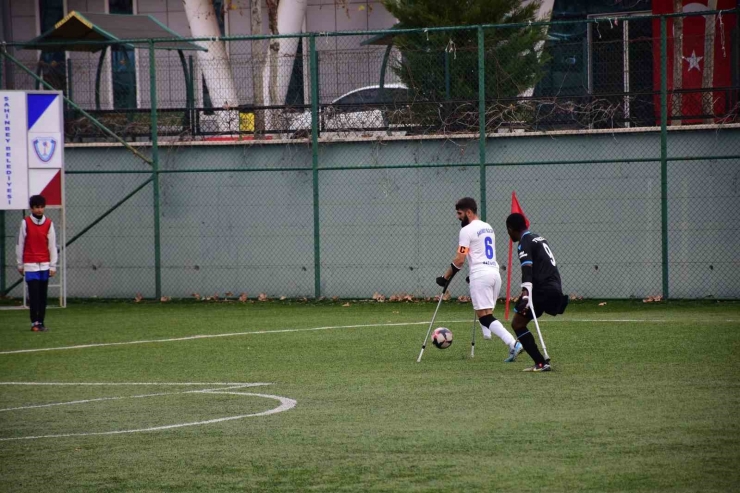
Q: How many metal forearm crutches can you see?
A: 3